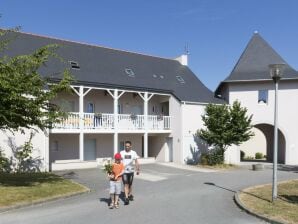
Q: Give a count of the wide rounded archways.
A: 1